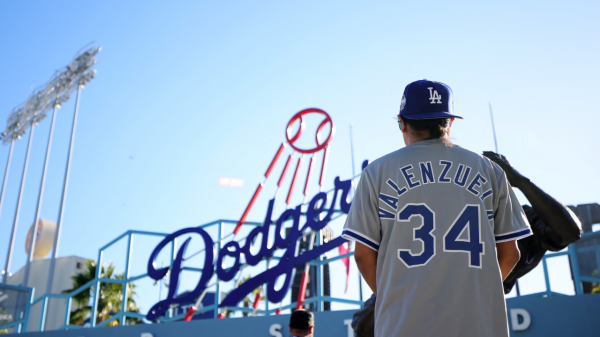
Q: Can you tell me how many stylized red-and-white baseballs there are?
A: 1